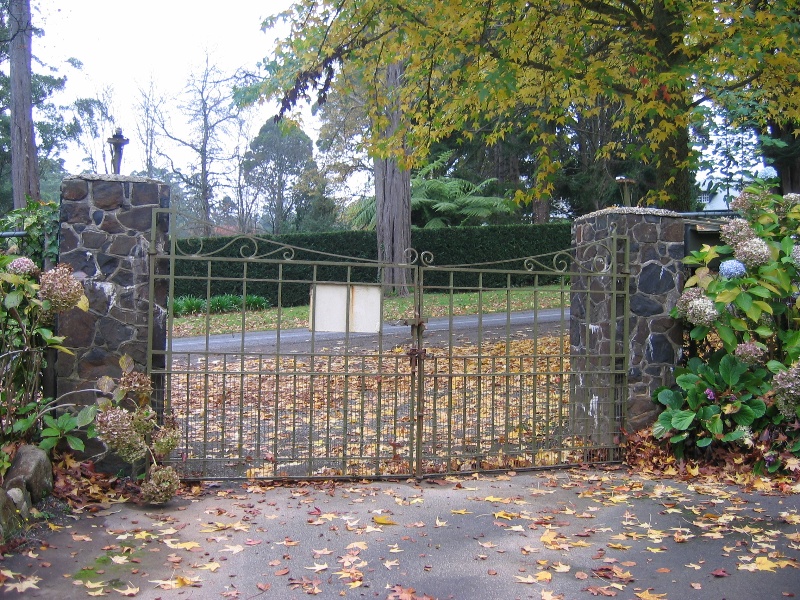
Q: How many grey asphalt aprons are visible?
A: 1